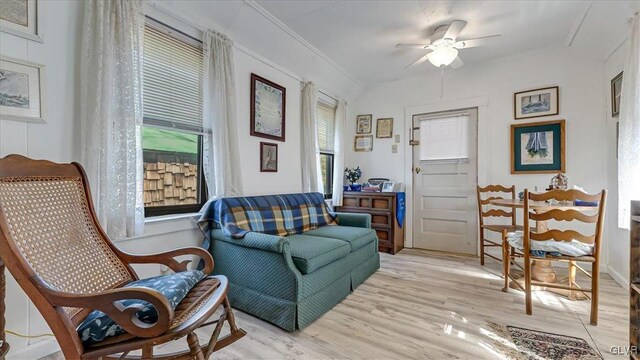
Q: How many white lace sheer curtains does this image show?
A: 5